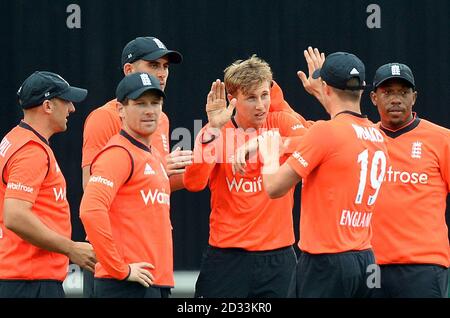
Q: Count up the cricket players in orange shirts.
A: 6